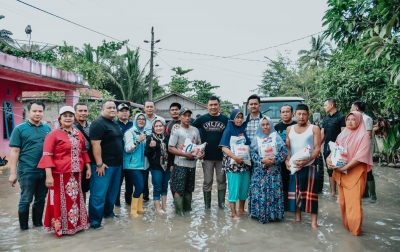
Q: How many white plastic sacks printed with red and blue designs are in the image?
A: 5